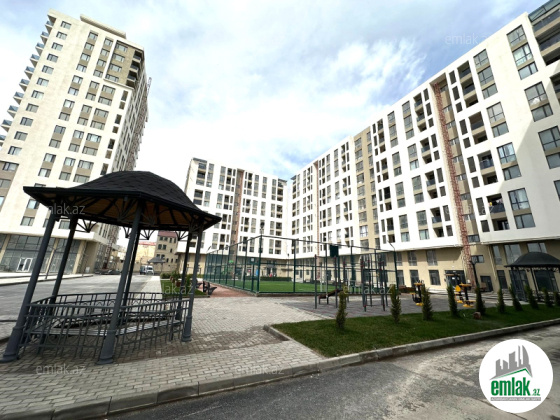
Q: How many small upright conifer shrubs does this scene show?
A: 10